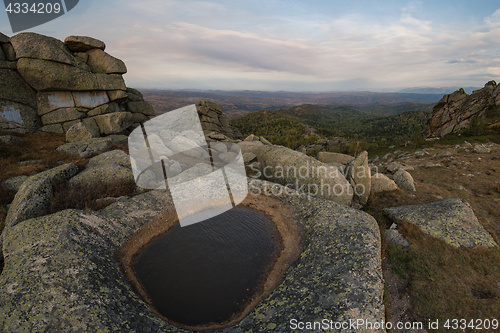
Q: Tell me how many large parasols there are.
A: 0